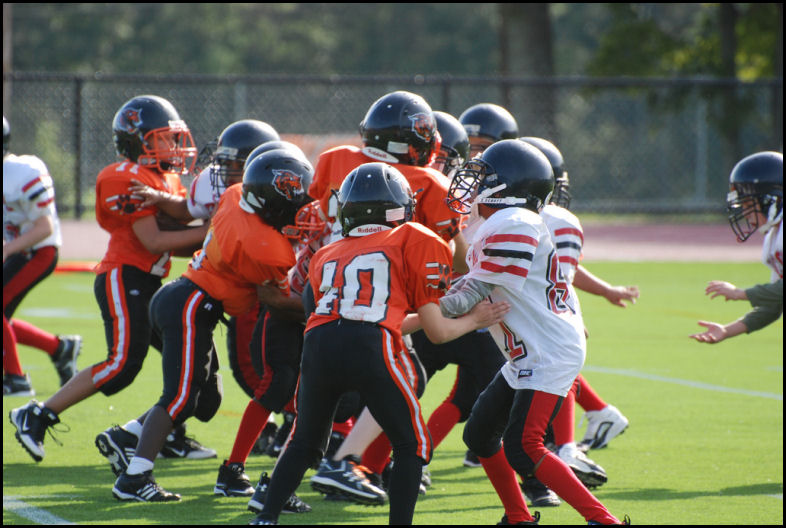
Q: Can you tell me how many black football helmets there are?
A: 12